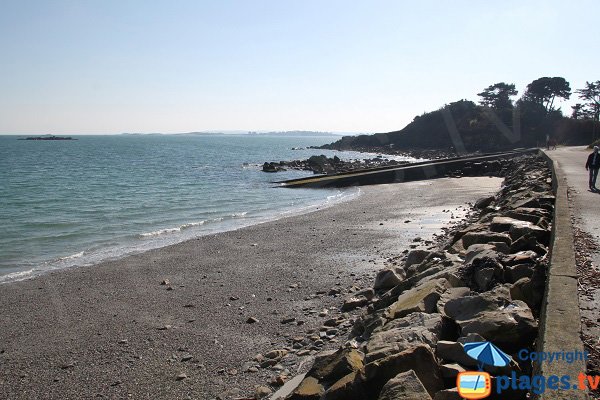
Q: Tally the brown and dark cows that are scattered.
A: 0